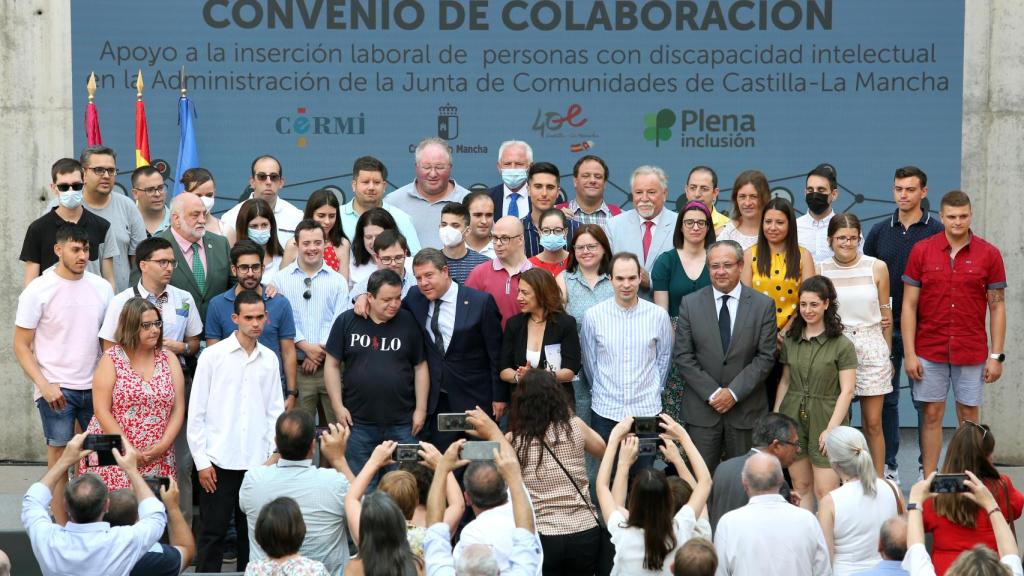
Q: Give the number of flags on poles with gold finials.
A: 3